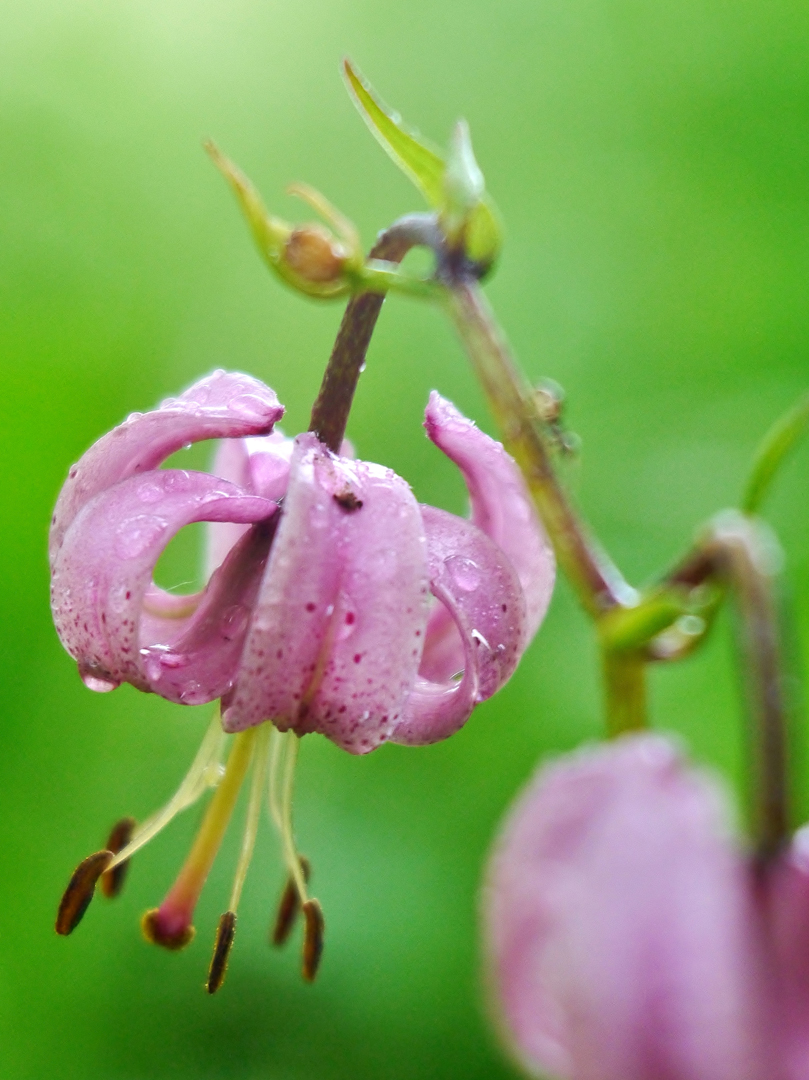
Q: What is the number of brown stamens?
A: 5